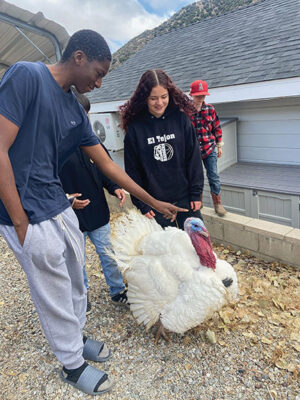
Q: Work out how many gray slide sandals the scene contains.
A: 2